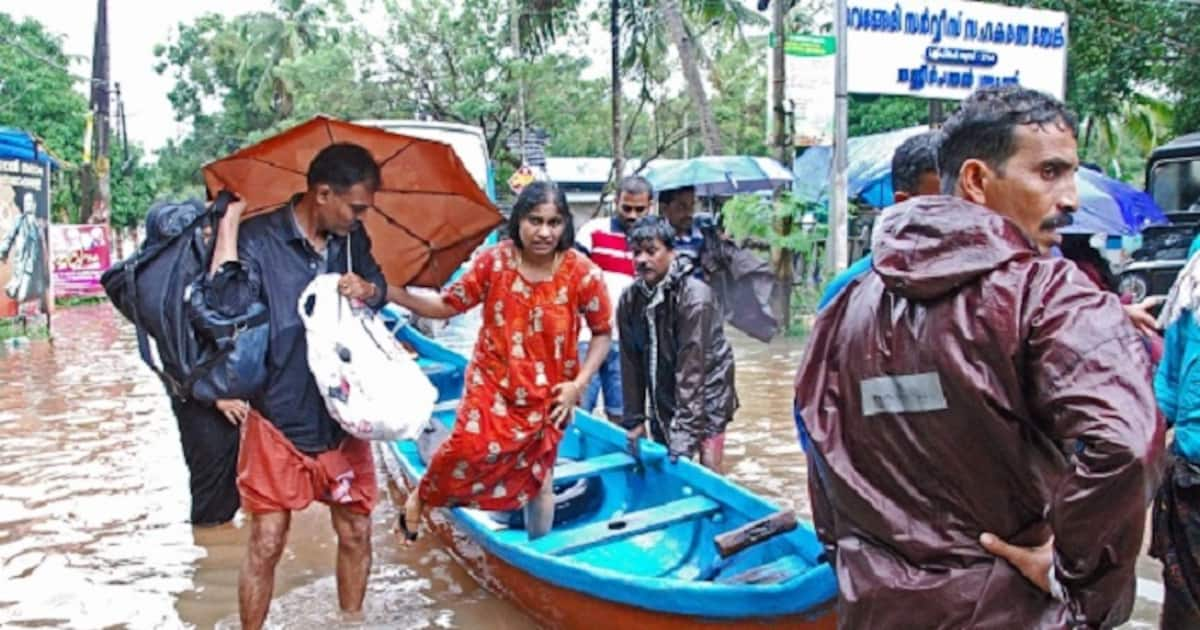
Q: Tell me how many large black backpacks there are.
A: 1